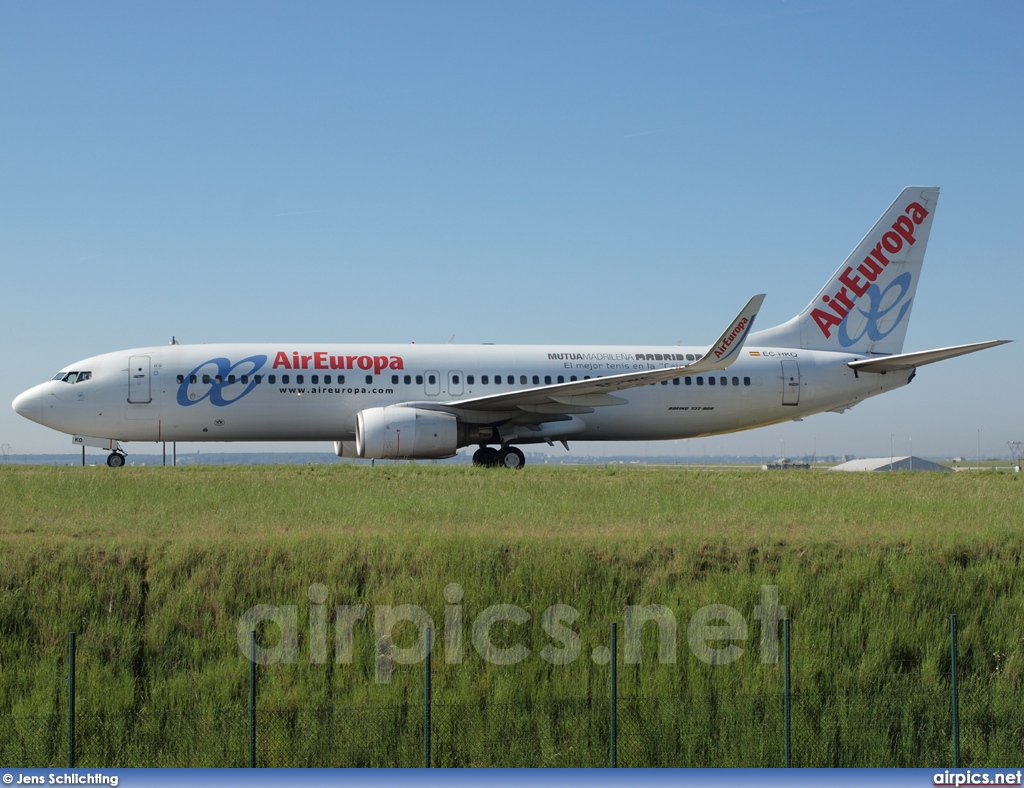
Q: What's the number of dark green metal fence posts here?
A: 6